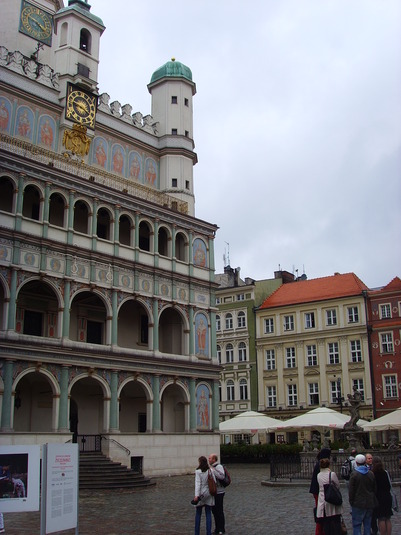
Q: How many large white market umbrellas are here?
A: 3